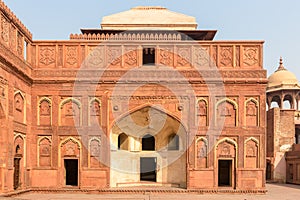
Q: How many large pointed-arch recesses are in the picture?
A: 1